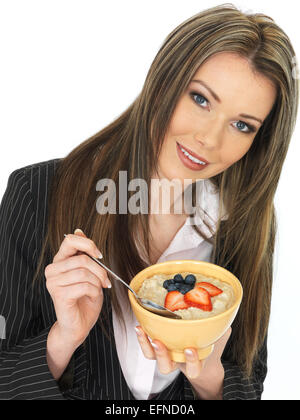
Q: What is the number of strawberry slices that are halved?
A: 3